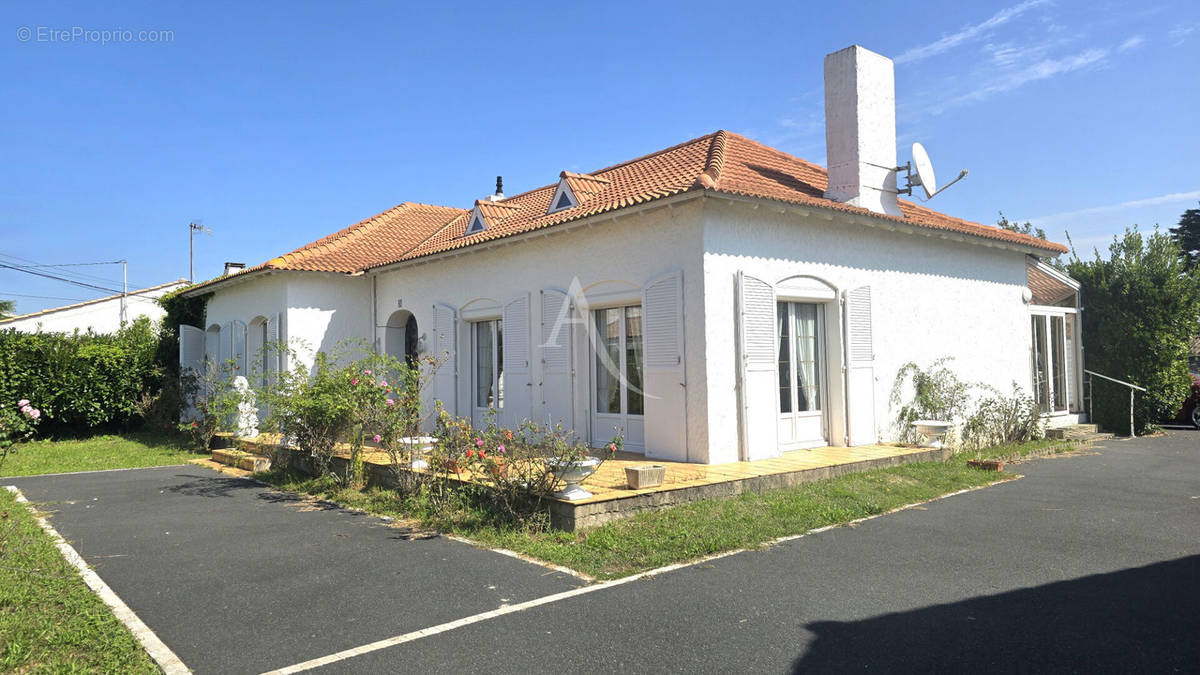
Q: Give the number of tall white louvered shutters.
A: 10